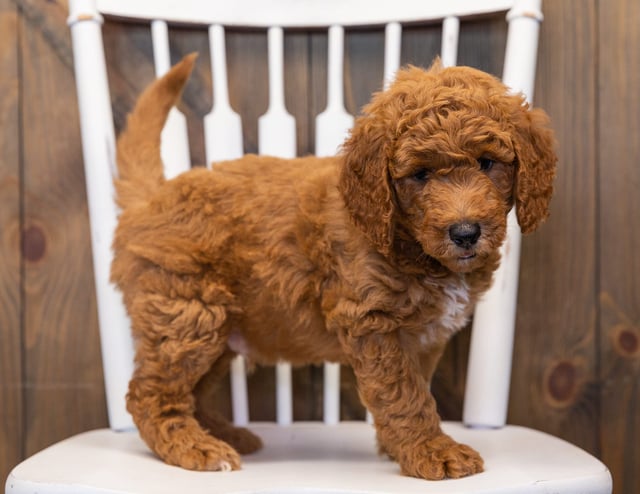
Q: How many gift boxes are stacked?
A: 0